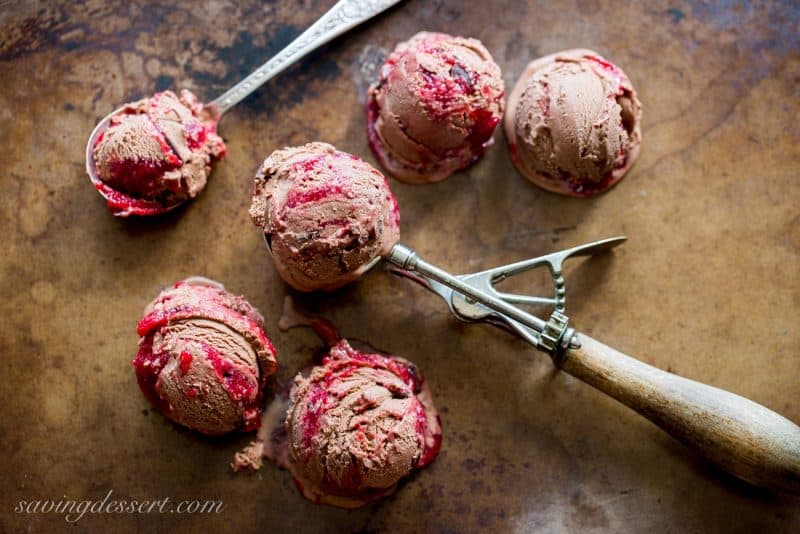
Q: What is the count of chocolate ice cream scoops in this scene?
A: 6